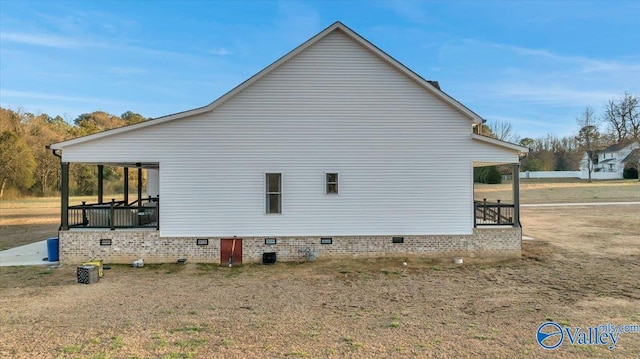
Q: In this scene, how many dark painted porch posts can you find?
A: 5